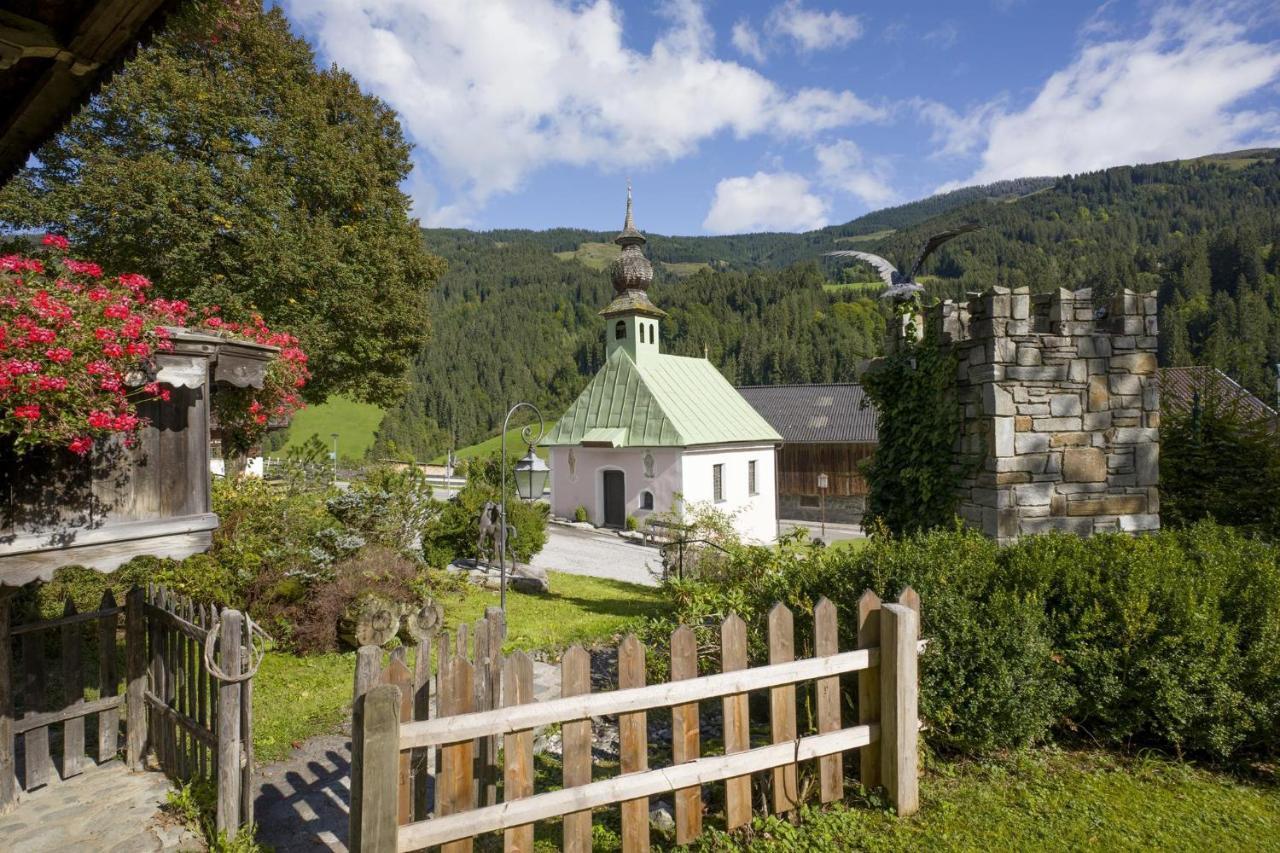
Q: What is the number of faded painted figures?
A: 2